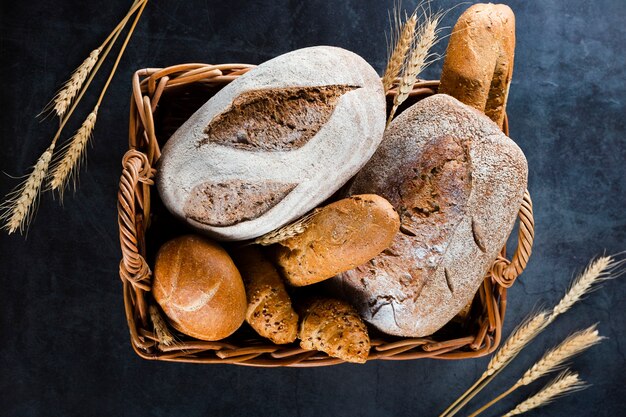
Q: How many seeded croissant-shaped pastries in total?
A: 2